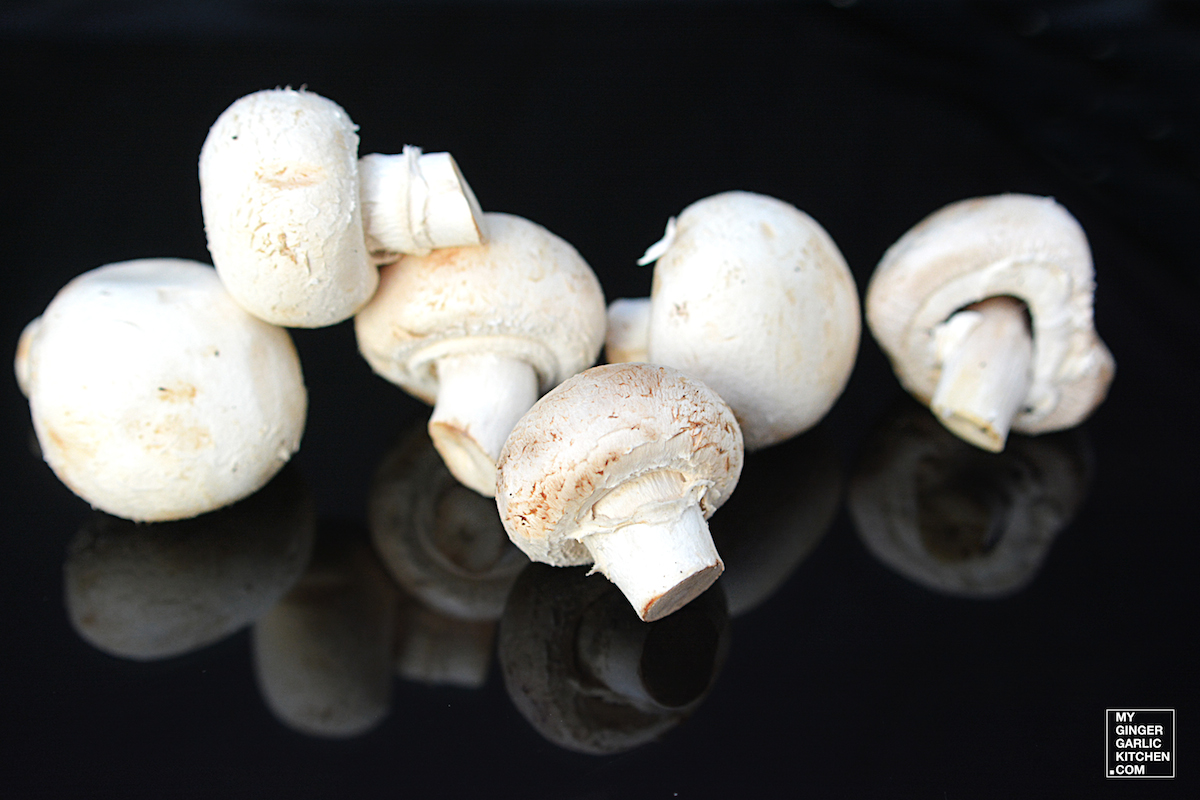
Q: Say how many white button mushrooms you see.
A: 6